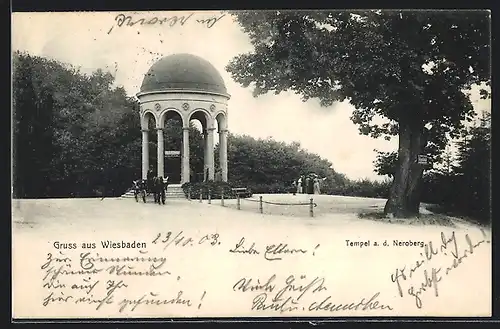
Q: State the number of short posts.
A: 7